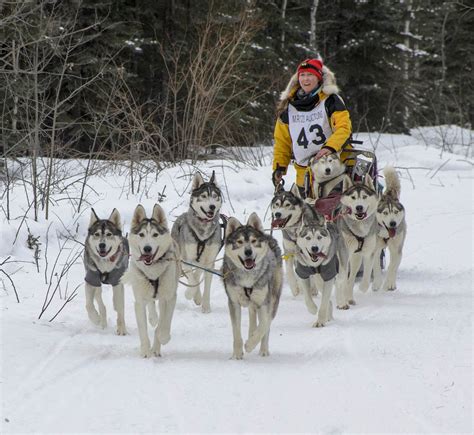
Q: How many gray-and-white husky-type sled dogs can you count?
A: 9